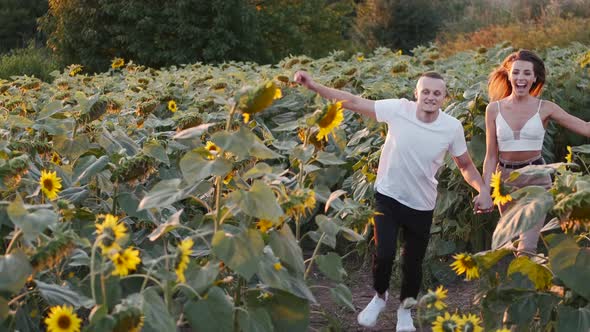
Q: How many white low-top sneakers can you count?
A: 2